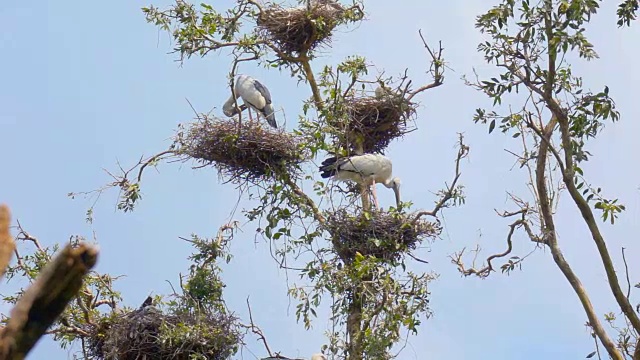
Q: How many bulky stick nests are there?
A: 5